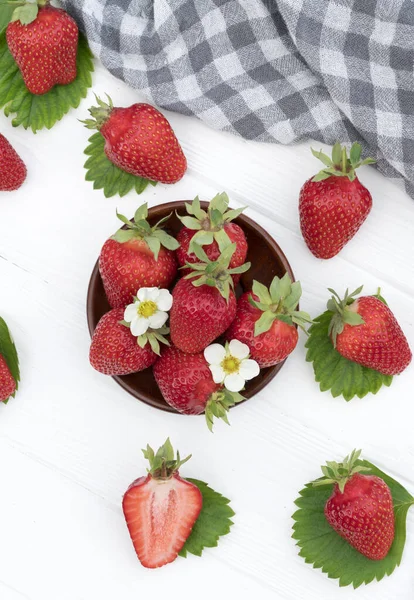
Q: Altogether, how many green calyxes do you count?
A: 12